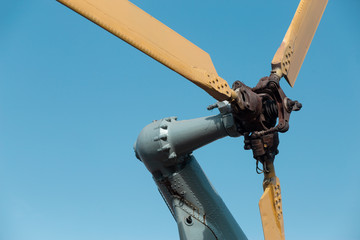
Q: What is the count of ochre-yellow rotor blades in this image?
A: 3